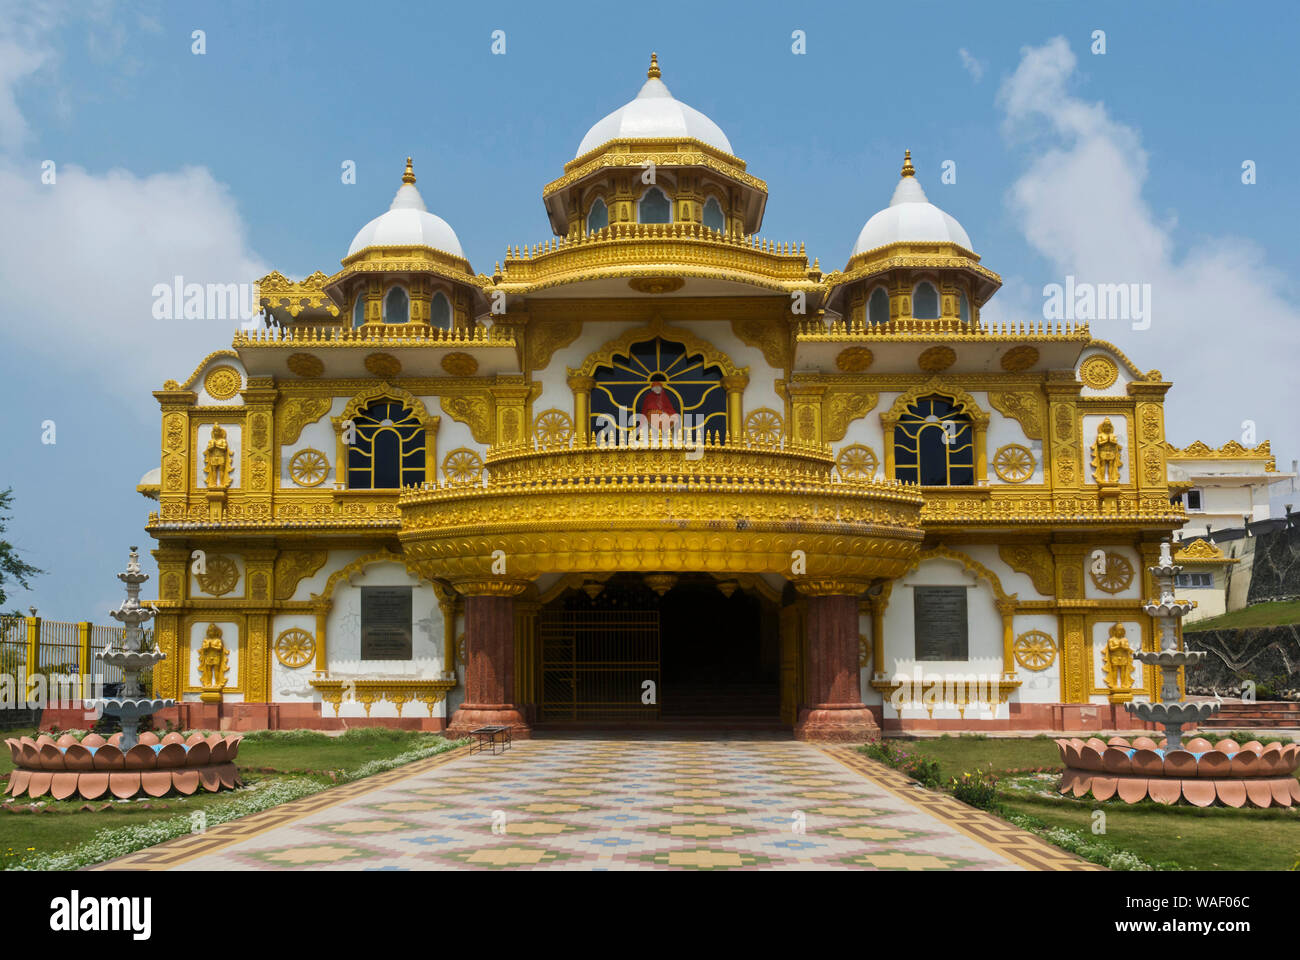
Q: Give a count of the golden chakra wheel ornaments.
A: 12